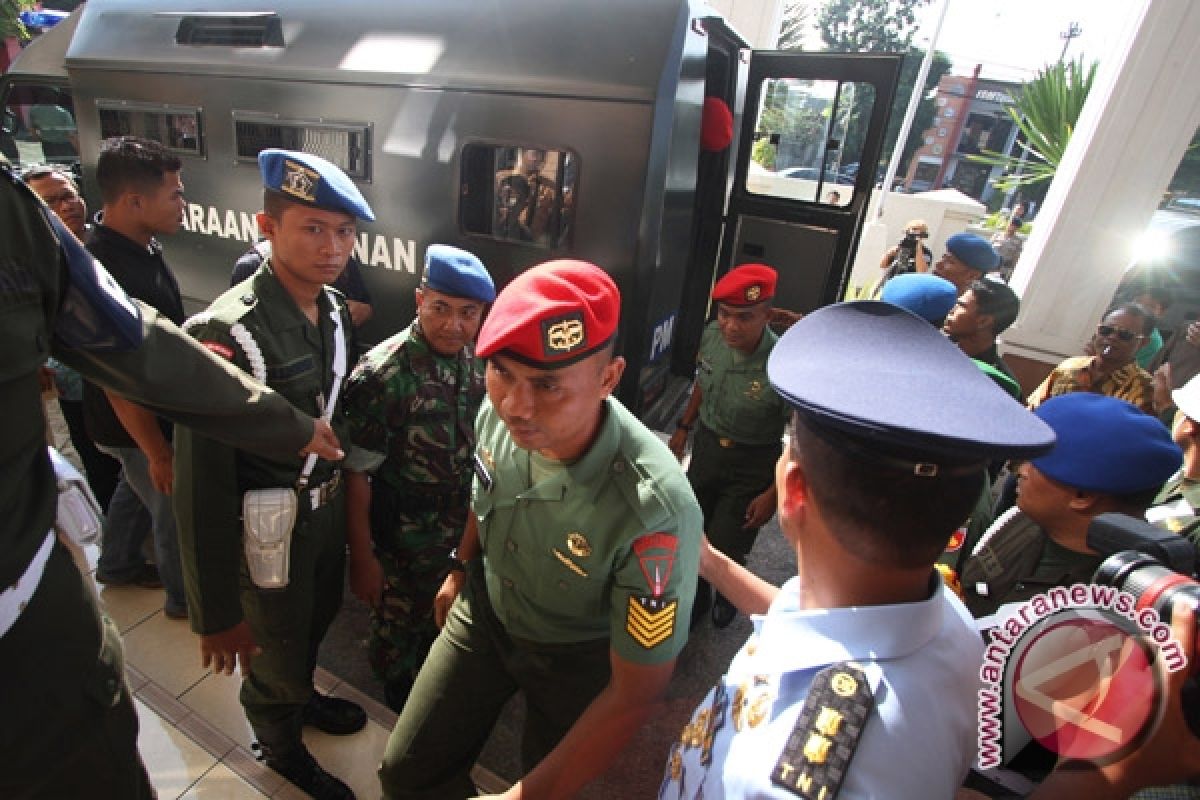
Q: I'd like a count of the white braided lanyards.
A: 1